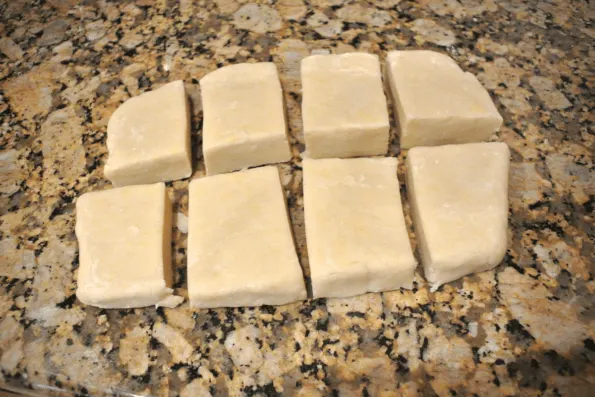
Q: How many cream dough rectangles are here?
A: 8